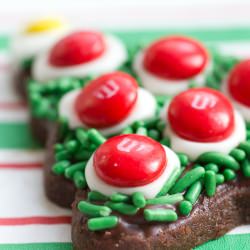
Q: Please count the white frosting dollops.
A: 7